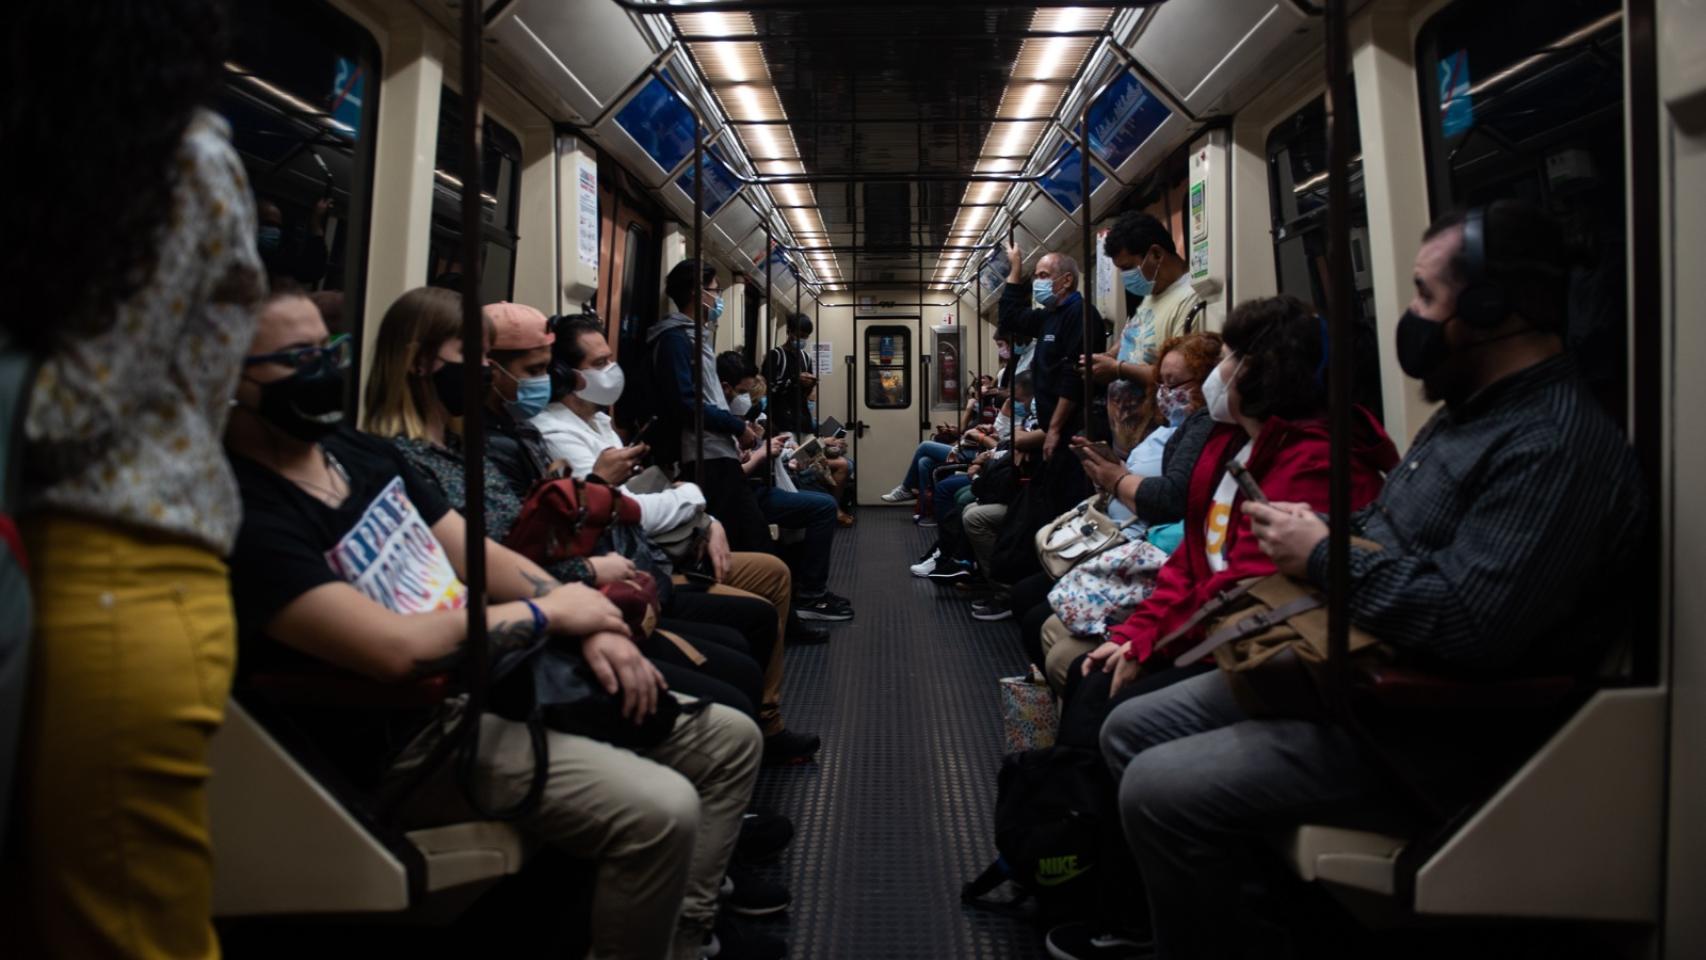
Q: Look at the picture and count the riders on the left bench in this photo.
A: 4